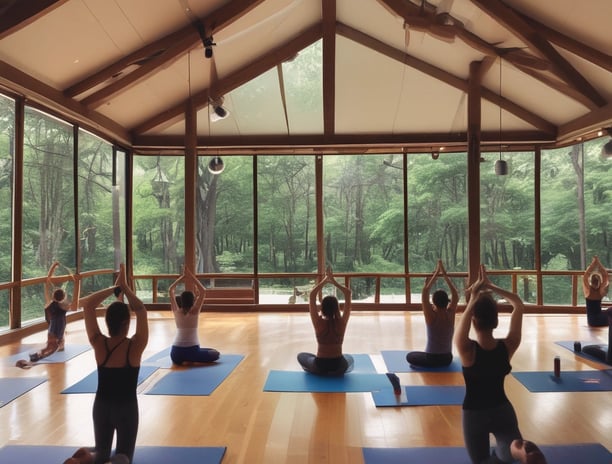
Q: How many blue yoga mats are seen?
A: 11